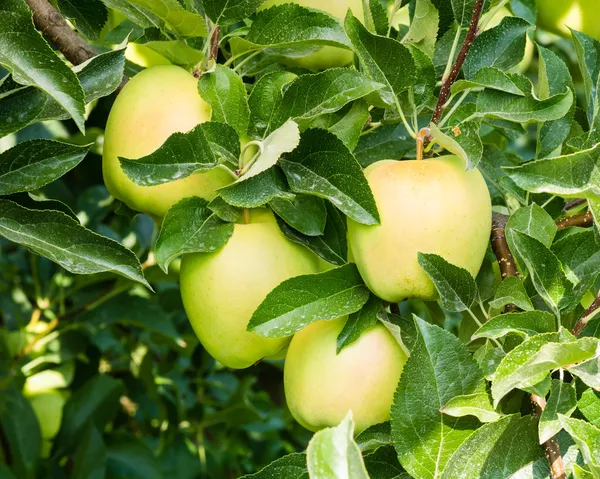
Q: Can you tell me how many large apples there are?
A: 4